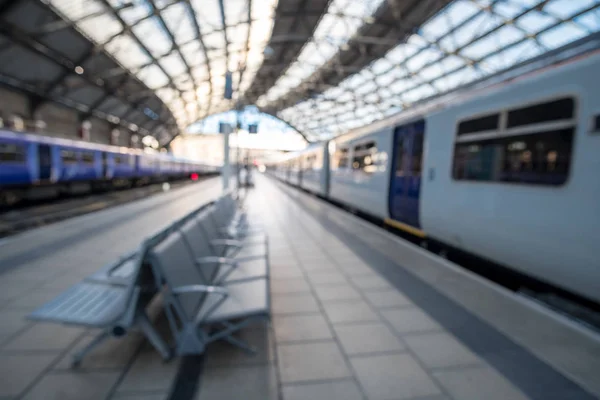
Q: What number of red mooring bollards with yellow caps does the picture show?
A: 0